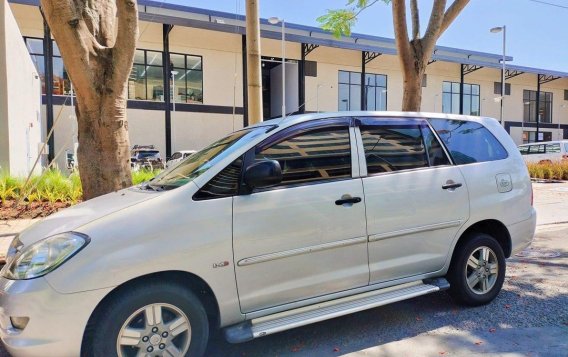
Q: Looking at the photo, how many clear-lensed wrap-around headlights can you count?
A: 1